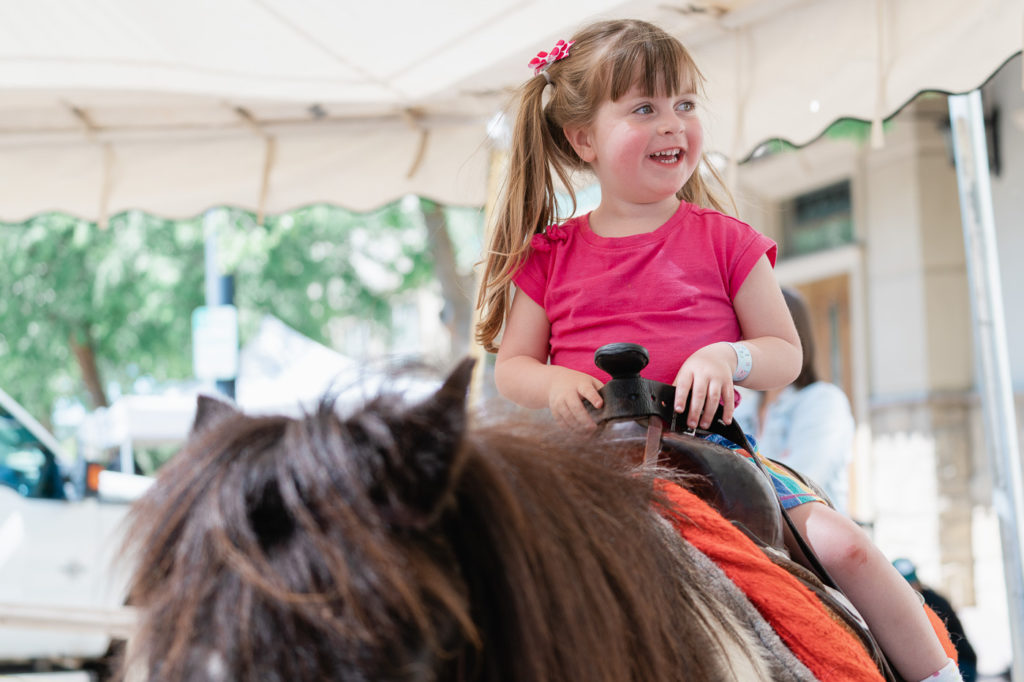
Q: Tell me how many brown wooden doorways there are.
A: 1